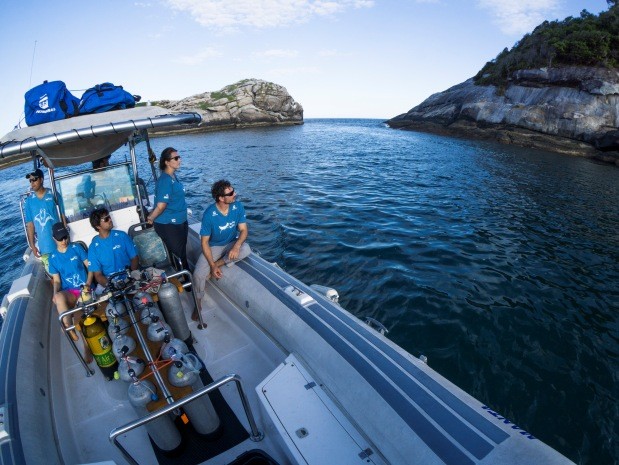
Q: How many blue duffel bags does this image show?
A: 2